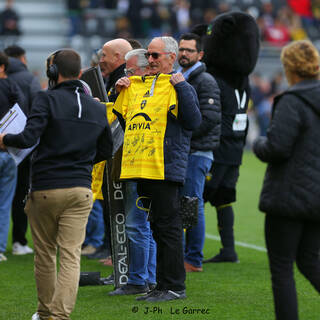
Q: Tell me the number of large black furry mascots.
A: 1